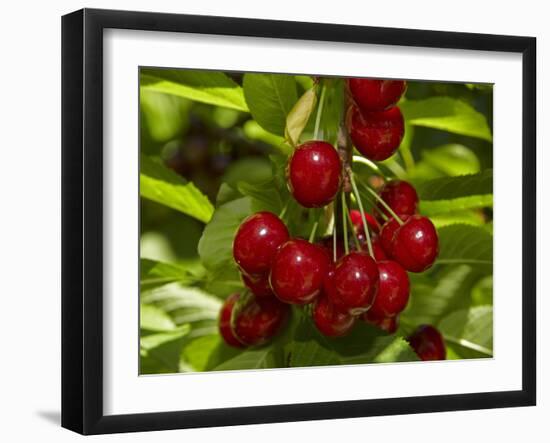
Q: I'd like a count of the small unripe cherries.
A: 0